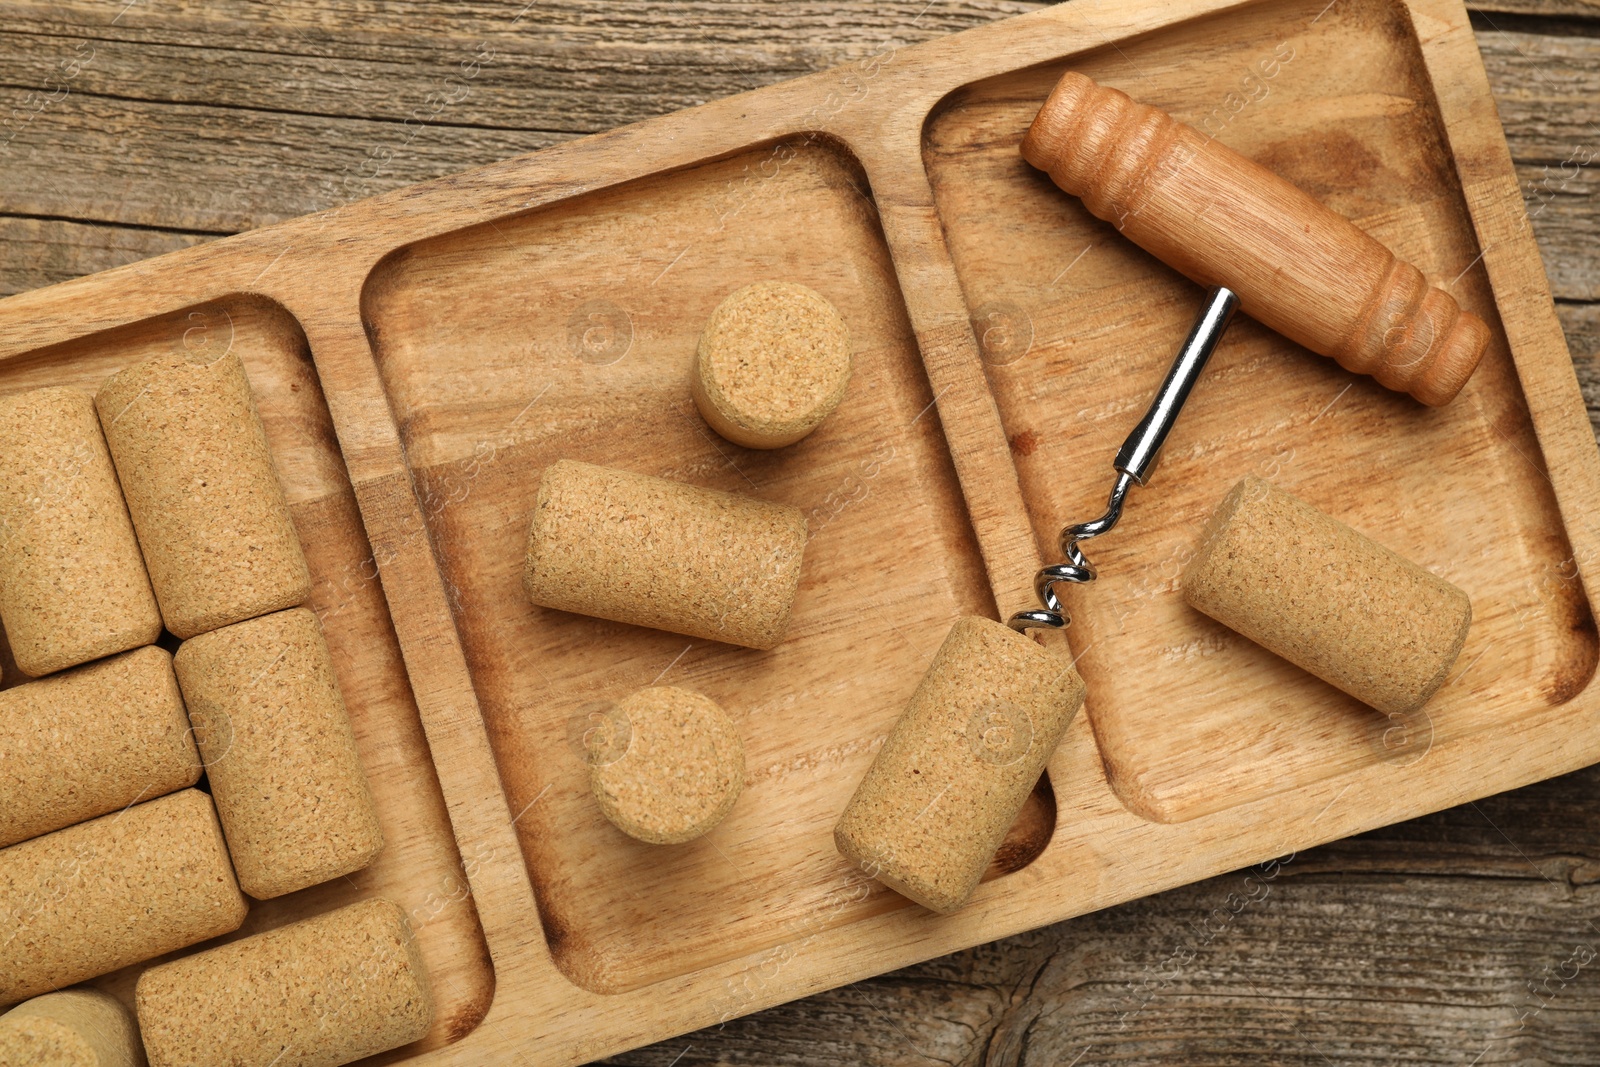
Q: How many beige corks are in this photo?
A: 12